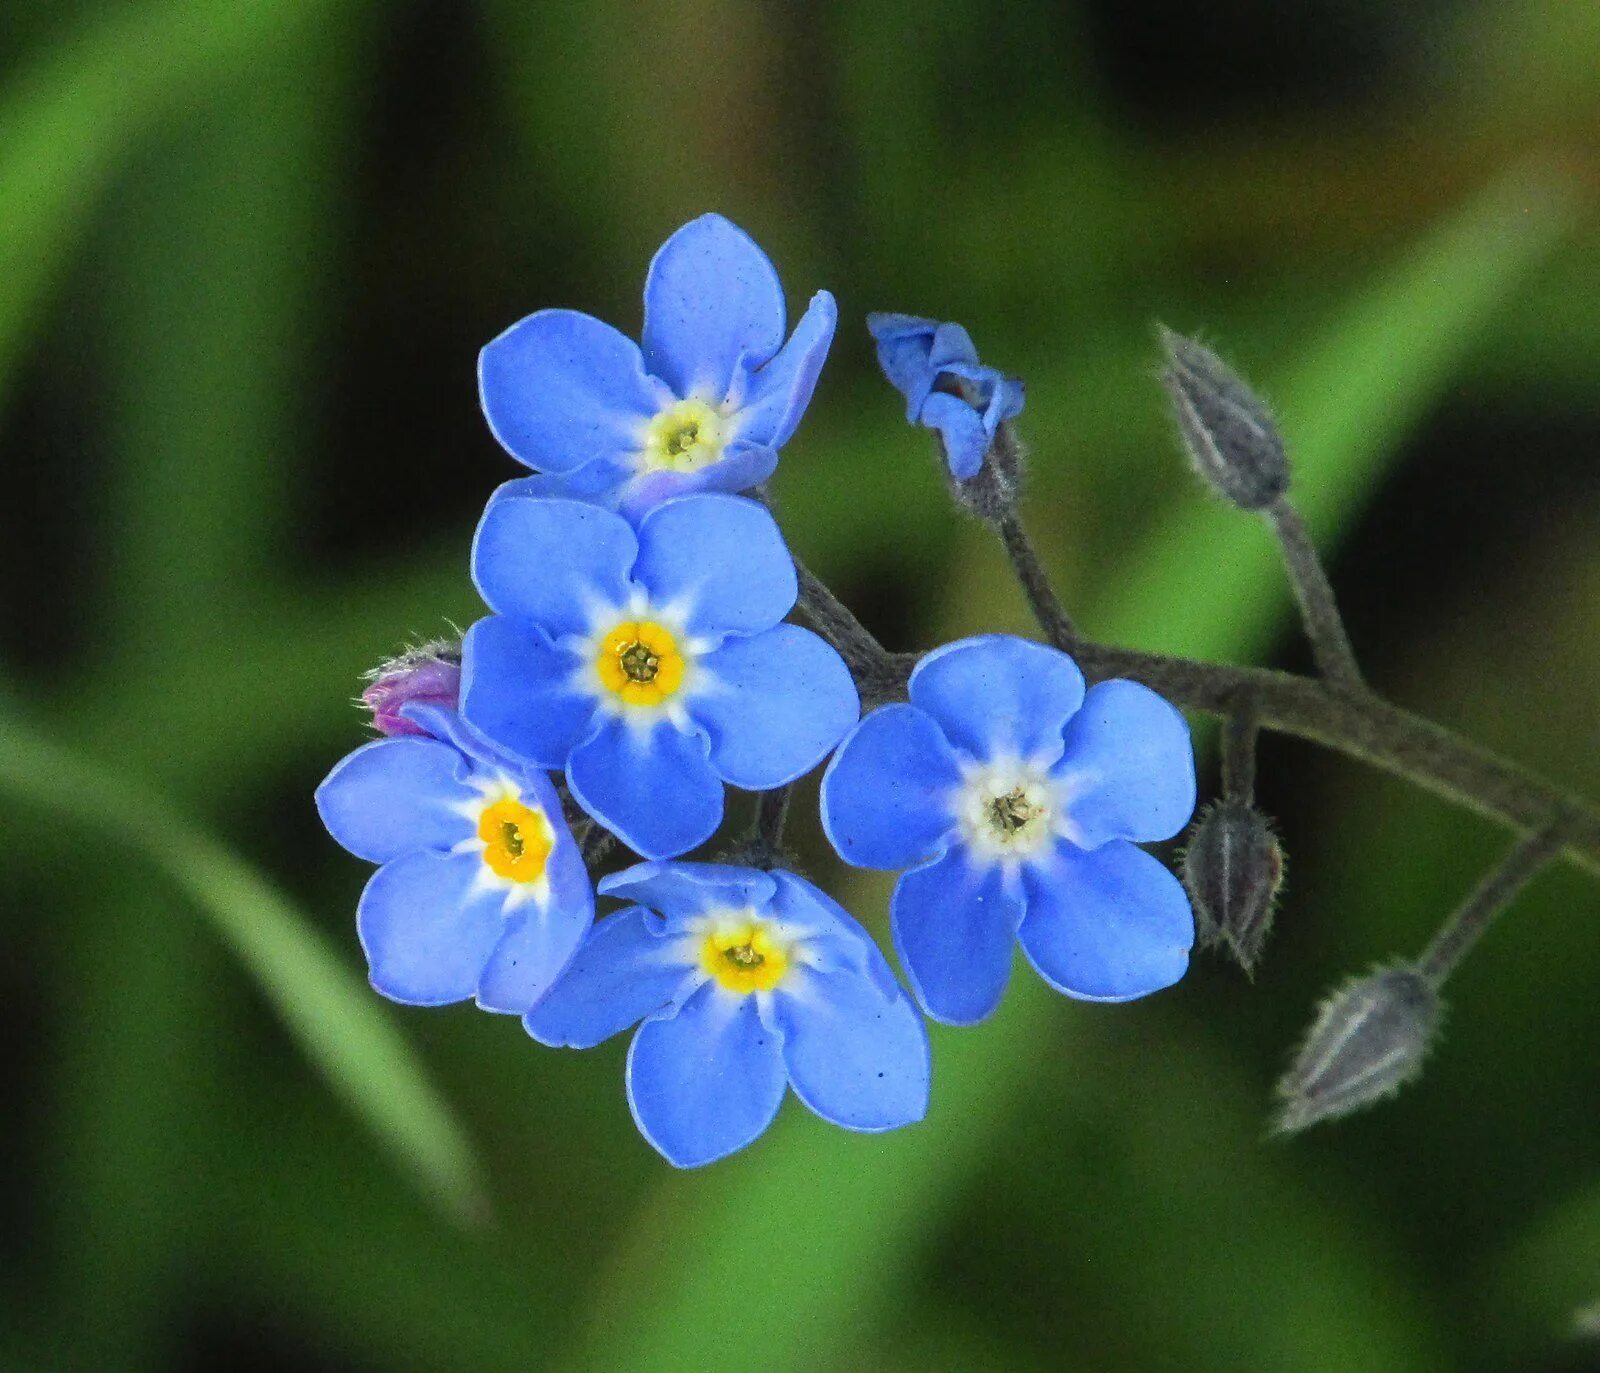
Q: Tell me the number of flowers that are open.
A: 5